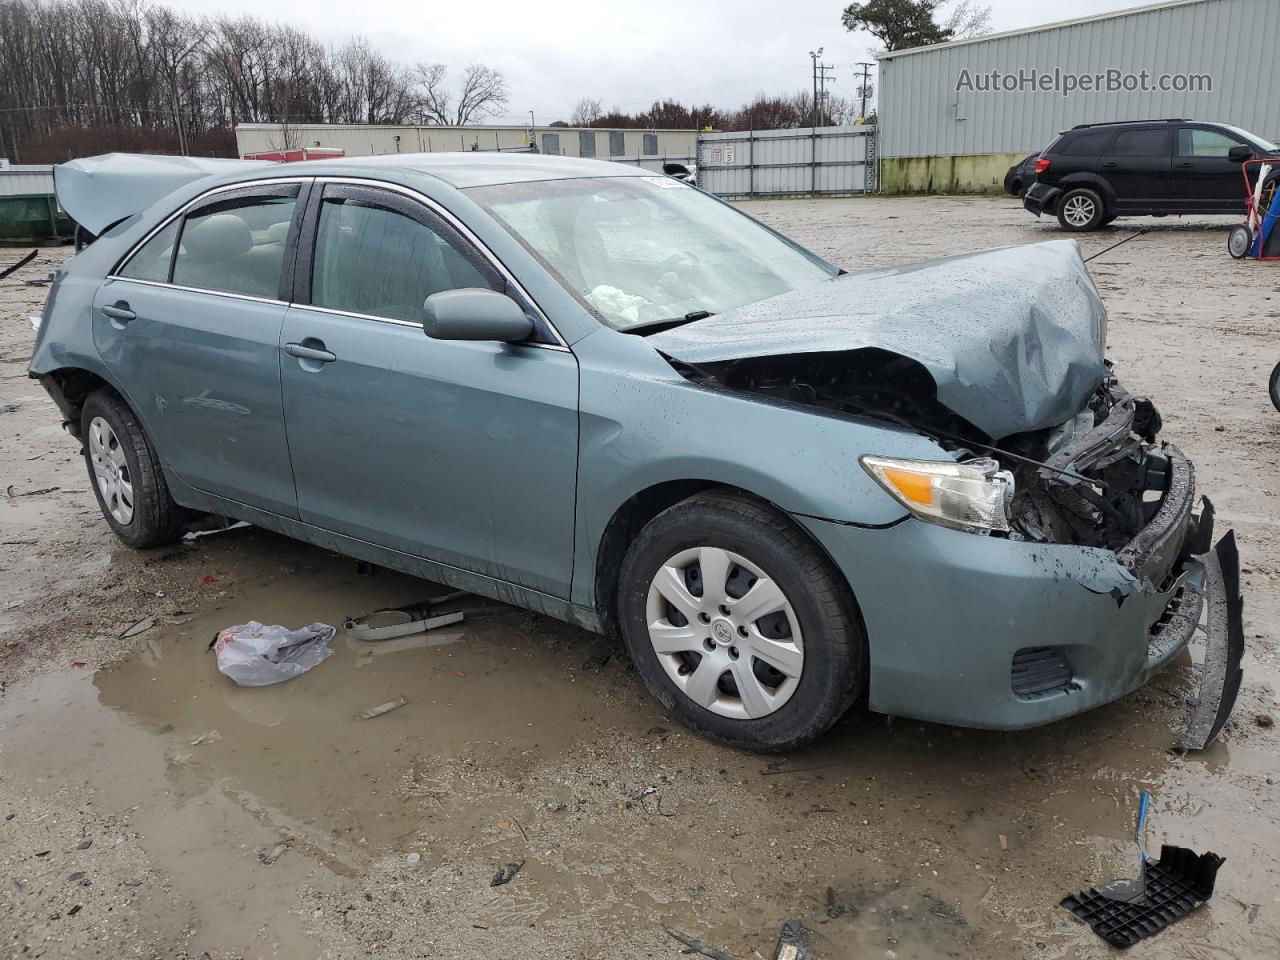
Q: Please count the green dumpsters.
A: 1